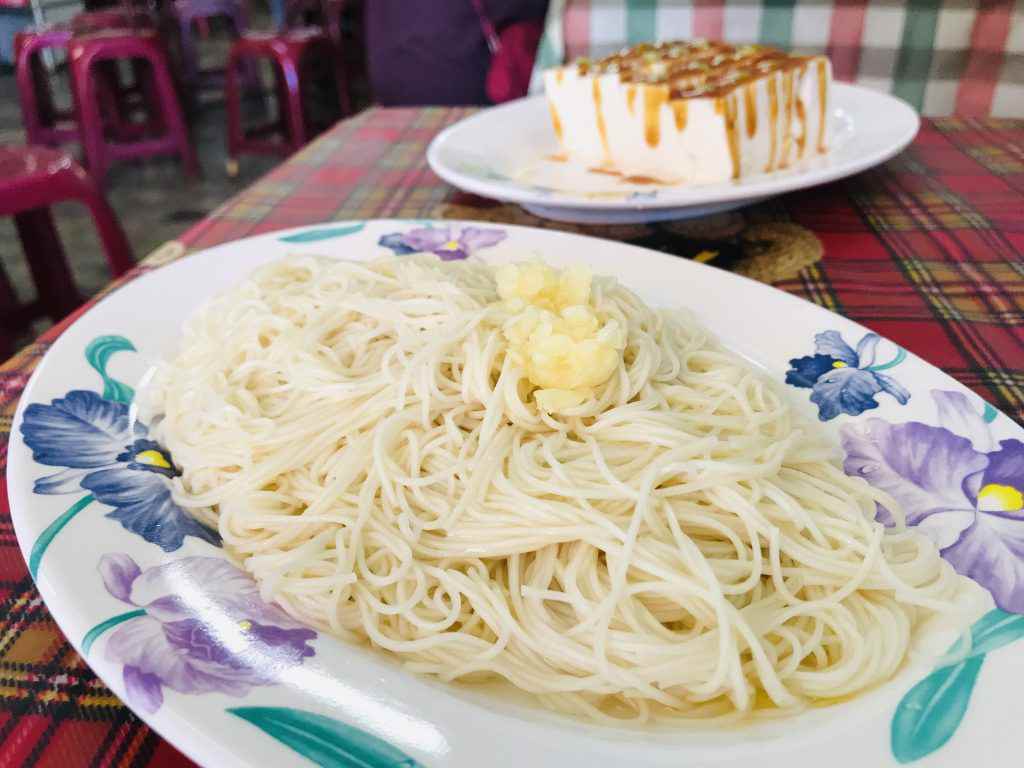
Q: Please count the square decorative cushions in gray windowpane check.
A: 0